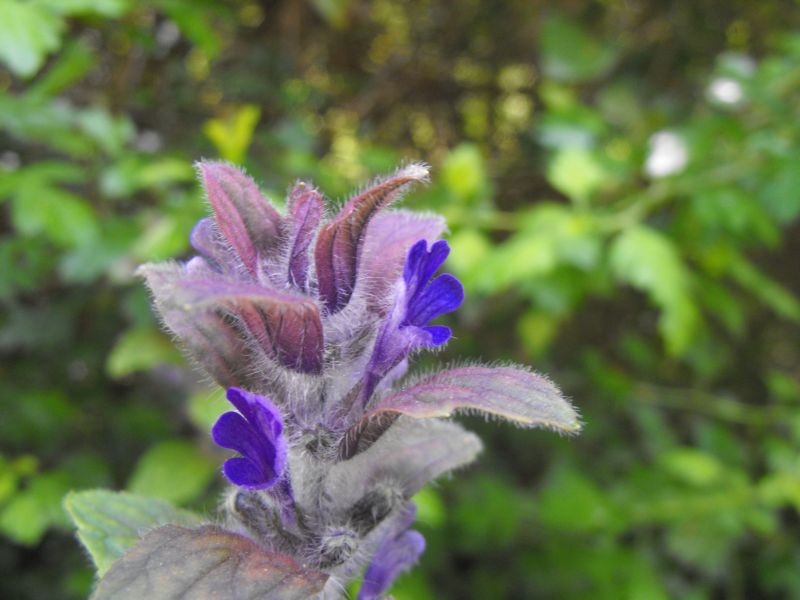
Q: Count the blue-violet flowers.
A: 3